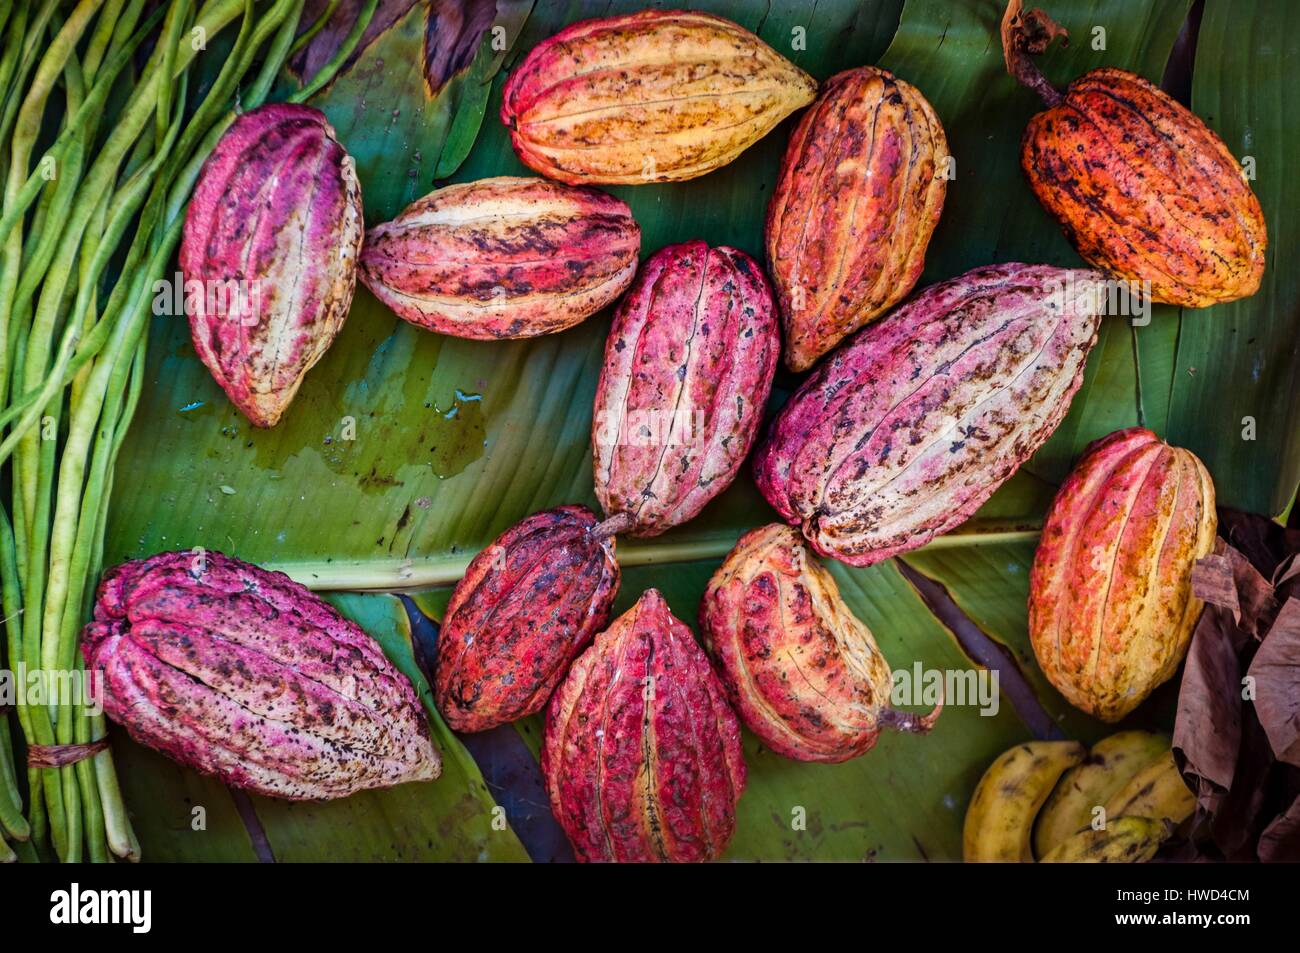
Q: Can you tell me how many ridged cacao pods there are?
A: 12